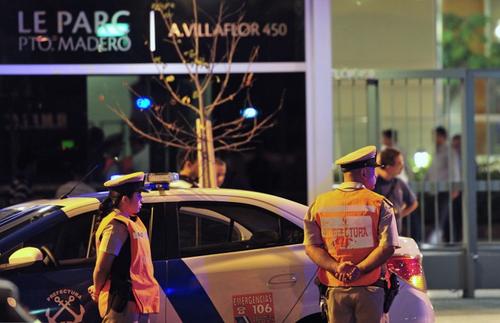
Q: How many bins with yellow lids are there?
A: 0